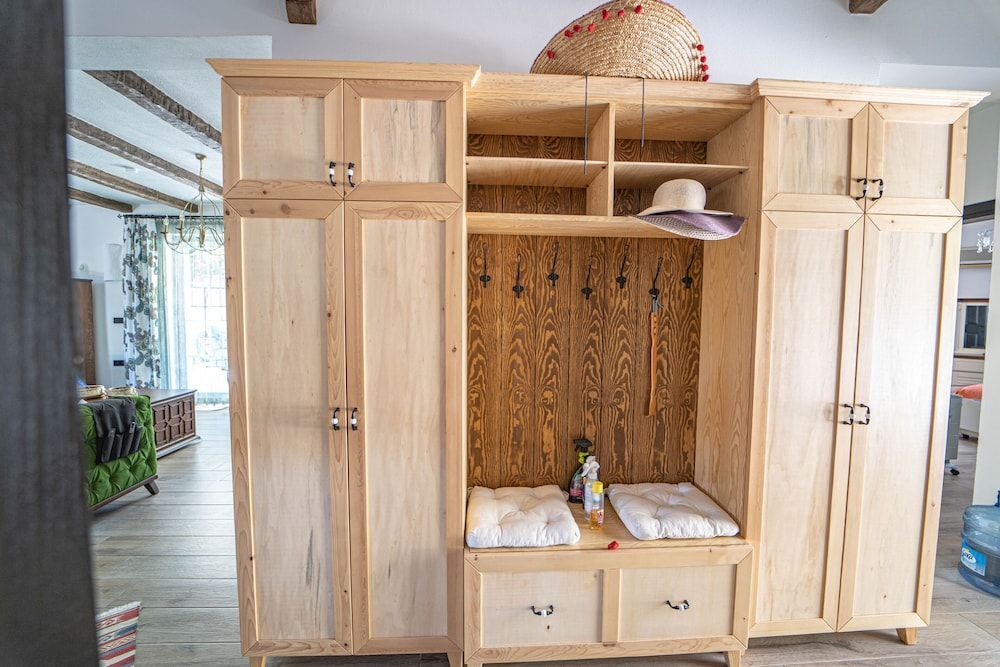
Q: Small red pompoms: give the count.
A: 11